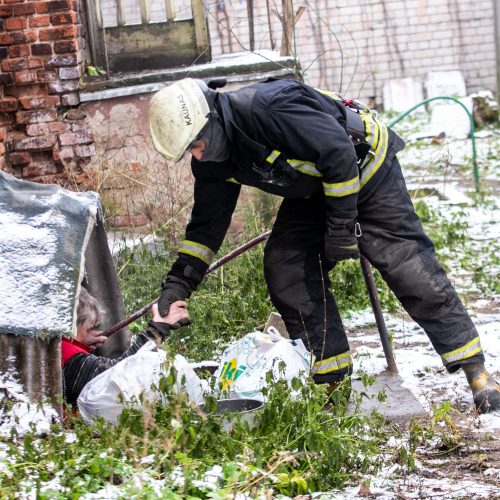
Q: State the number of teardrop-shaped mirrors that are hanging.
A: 0